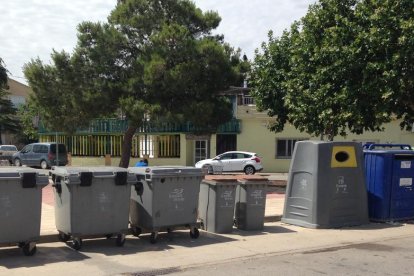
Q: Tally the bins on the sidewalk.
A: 7